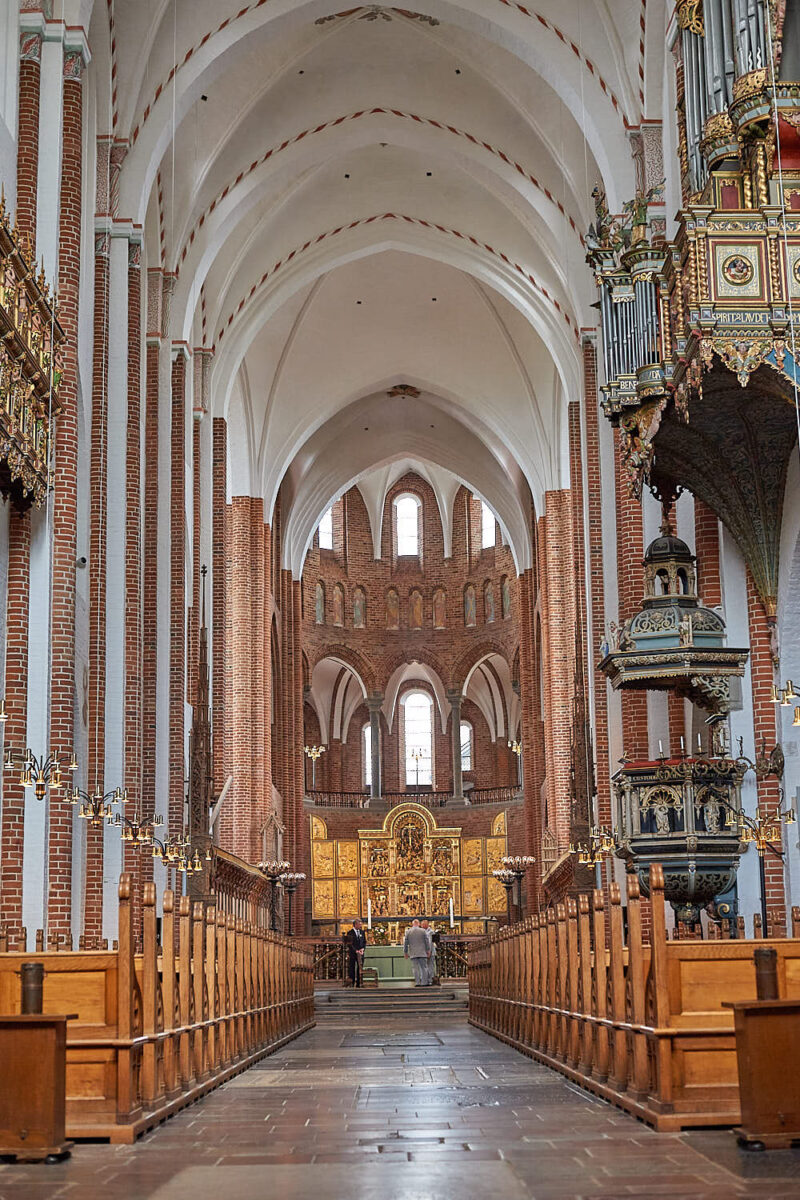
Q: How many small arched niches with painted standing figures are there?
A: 9